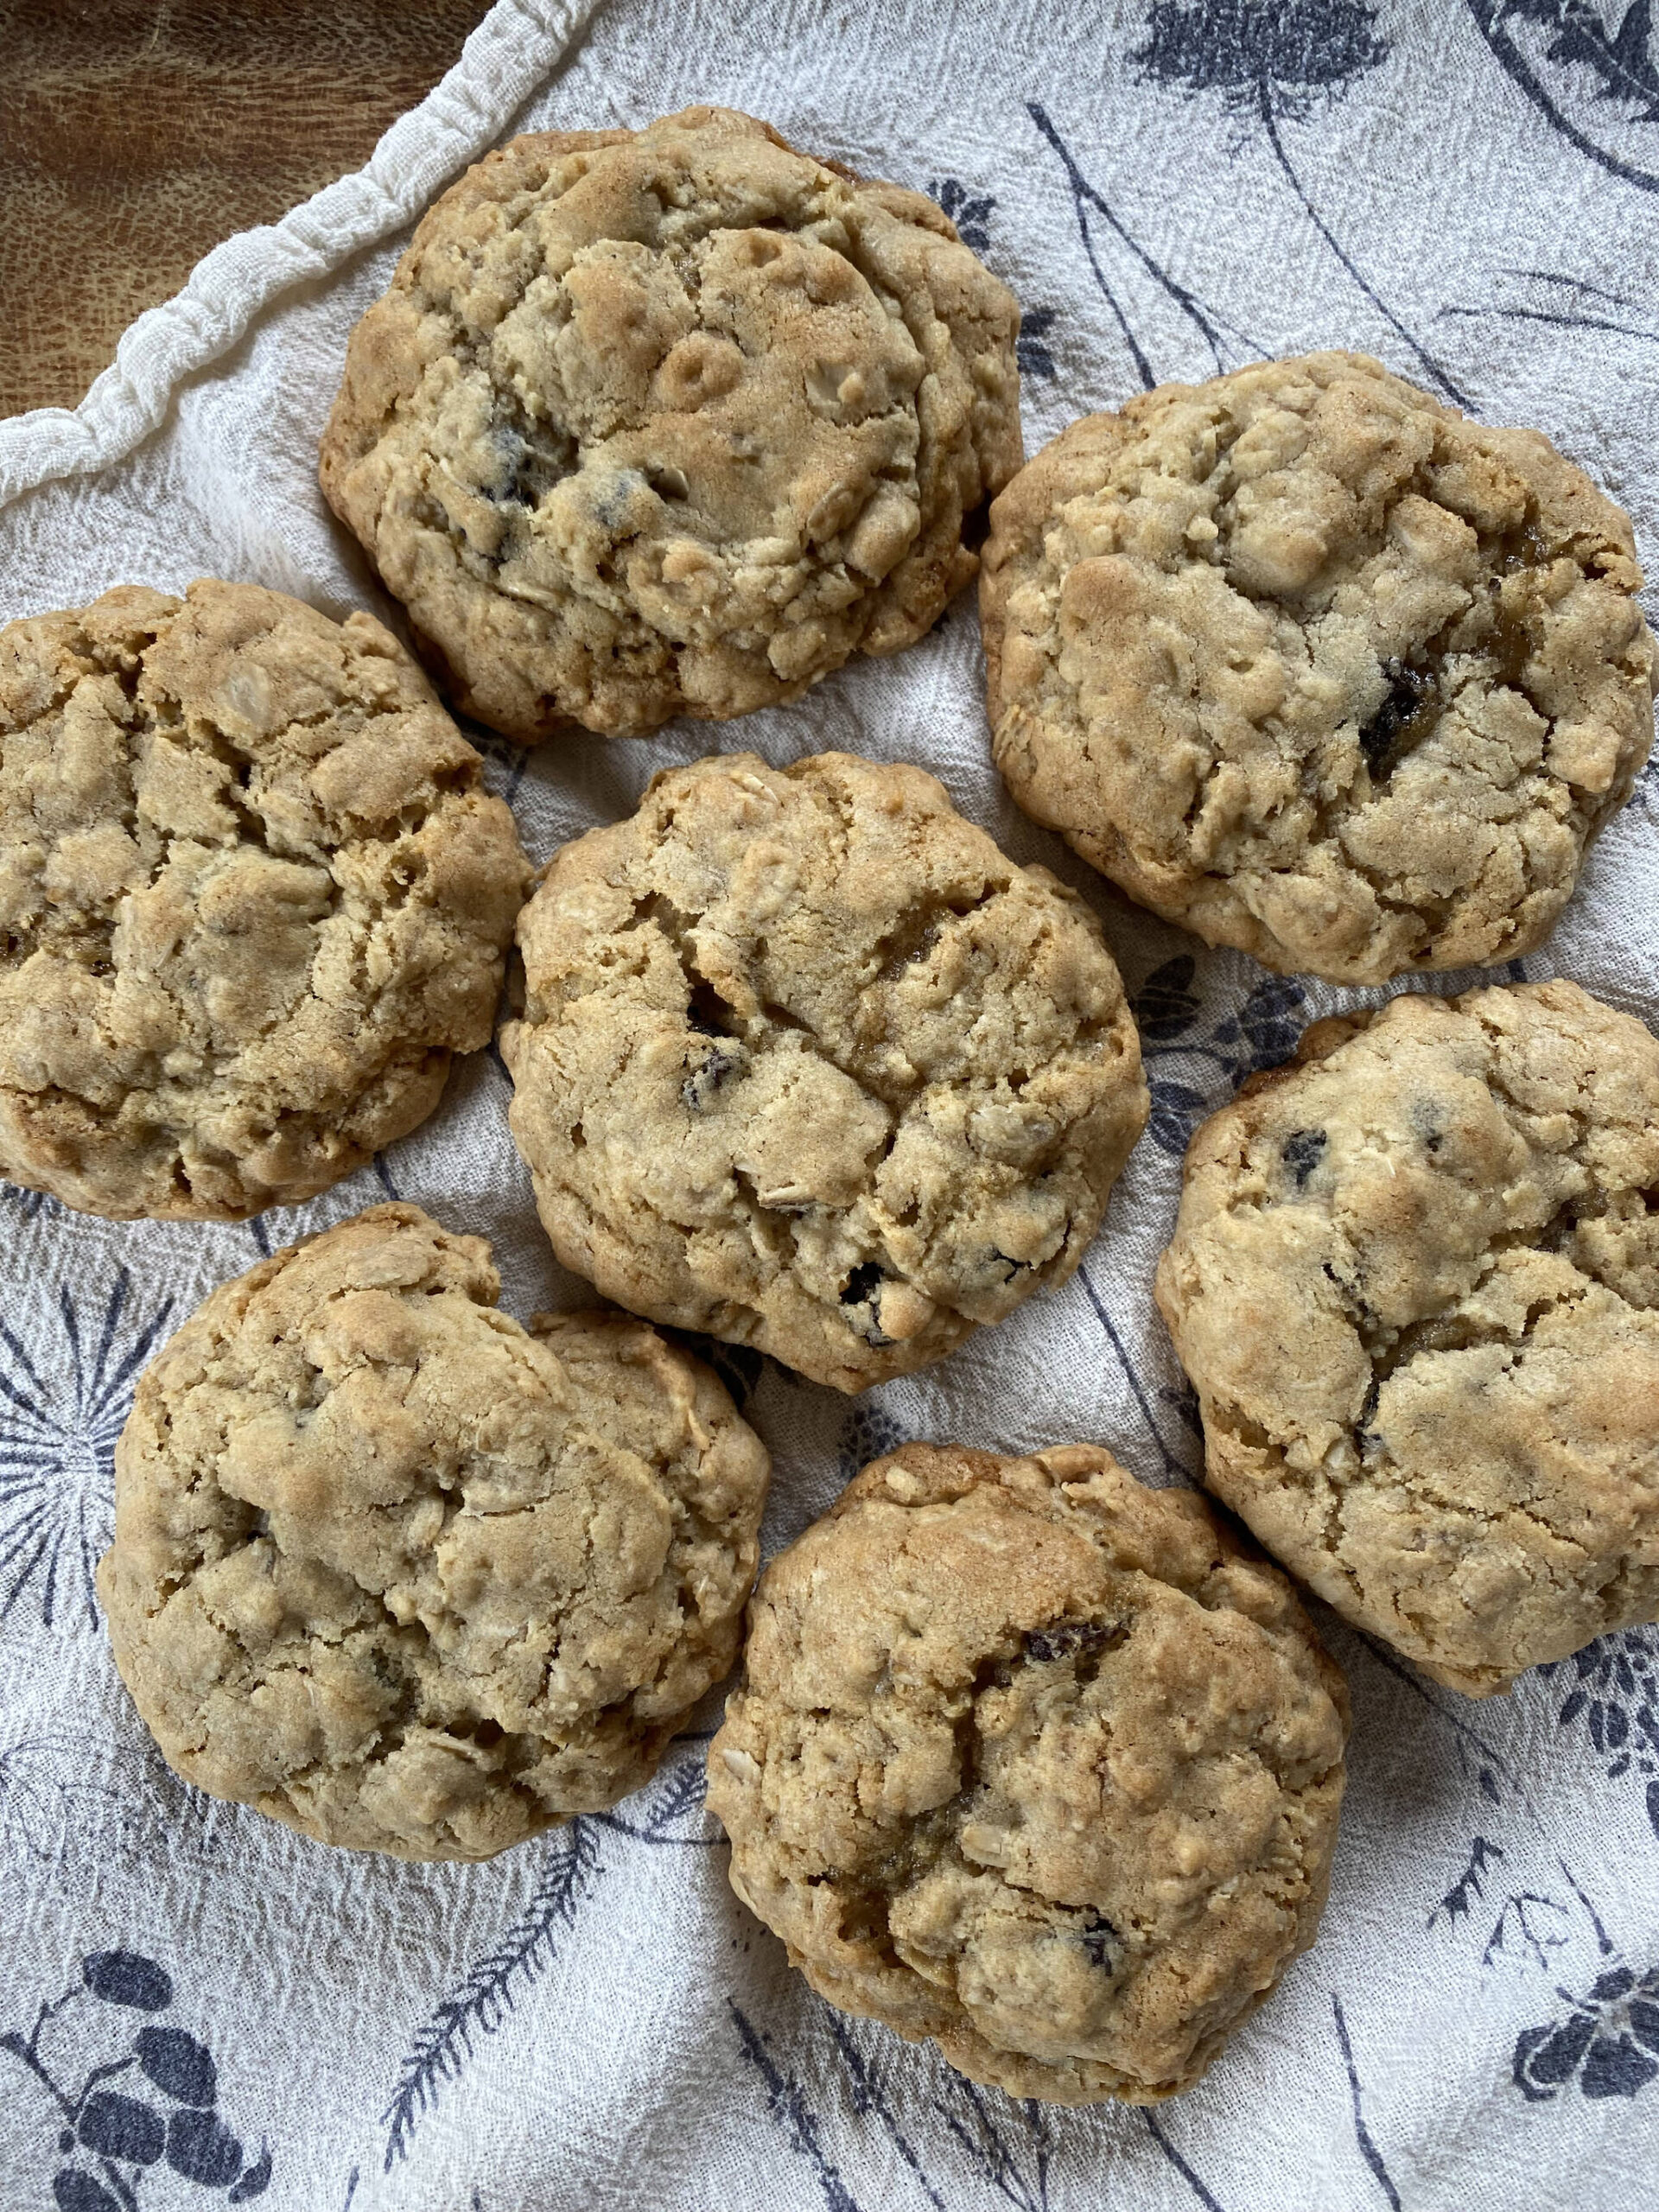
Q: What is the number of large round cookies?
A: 7